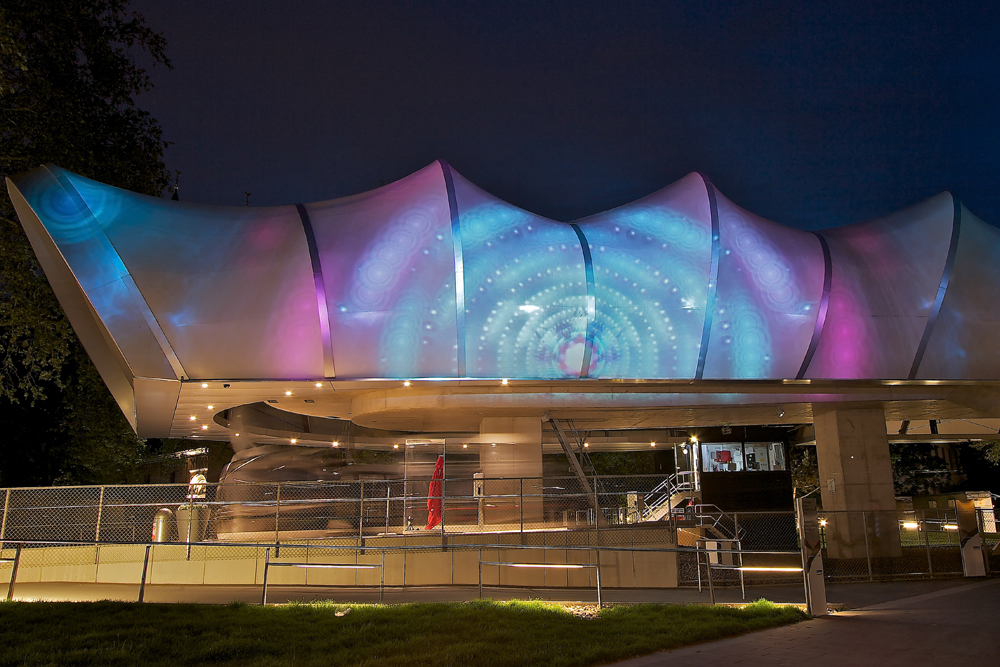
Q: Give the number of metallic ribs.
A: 7